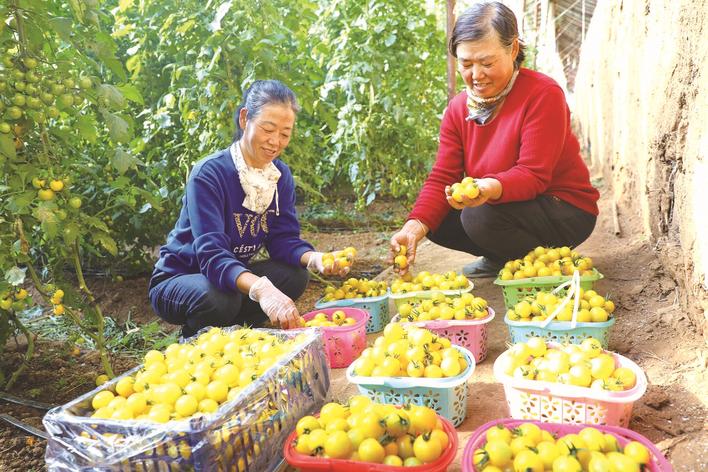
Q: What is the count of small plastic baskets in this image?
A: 10